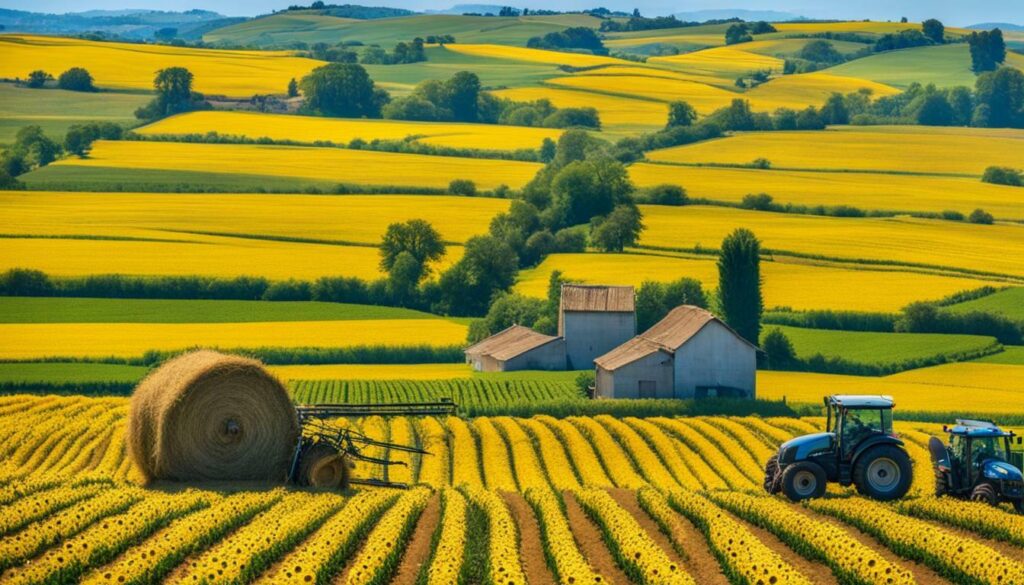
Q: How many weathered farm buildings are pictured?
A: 3